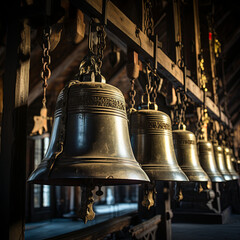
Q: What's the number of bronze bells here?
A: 6